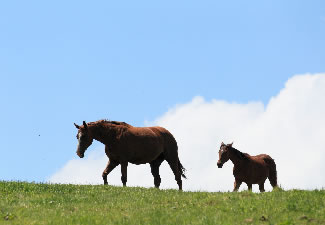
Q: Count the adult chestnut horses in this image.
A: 1